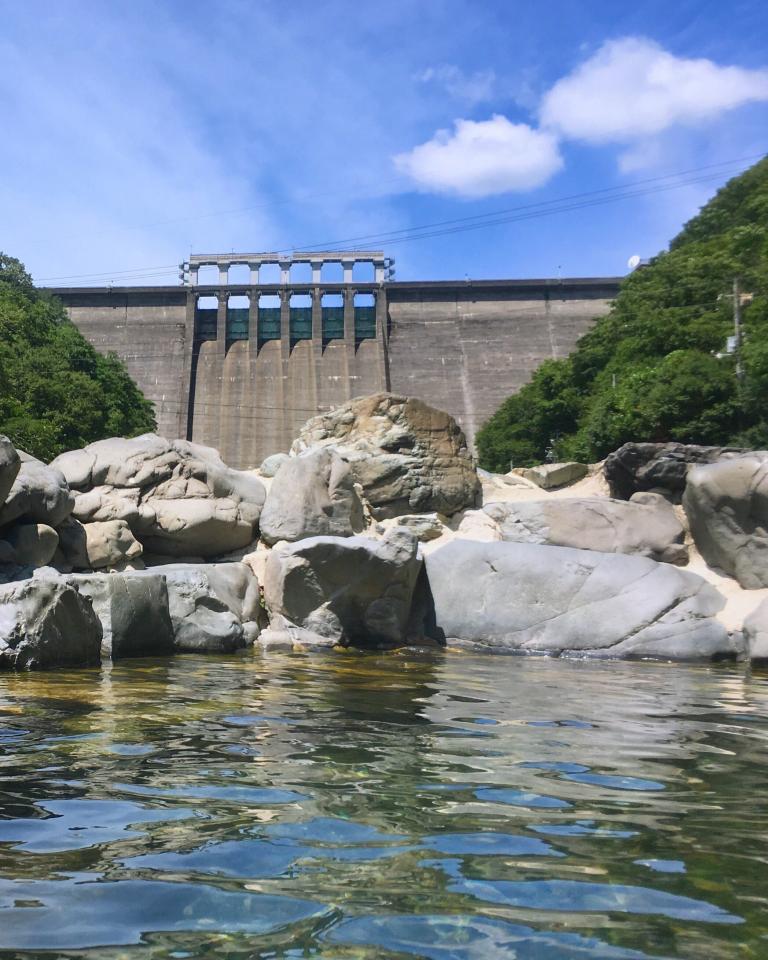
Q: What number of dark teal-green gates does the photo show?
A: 6